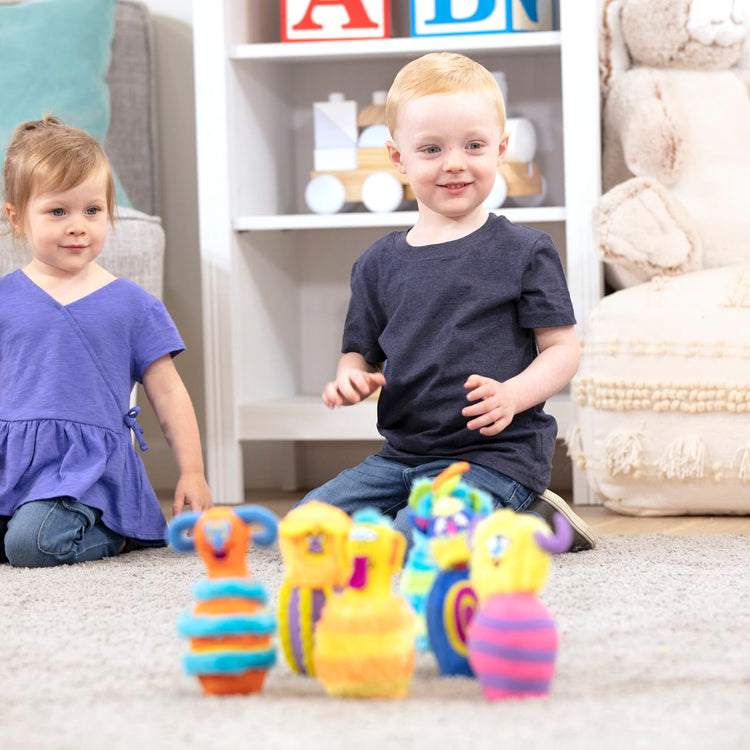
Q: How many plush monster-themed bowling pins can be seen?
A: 6